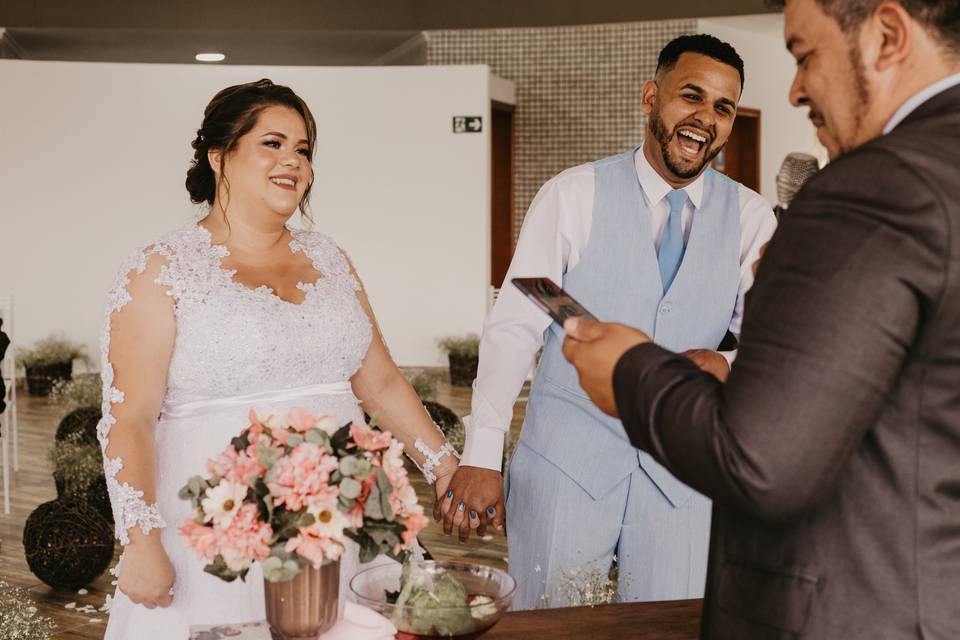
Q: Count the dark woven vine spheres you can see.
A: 3